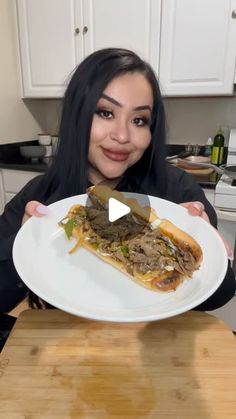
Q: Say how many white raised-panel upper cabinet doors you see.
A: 3